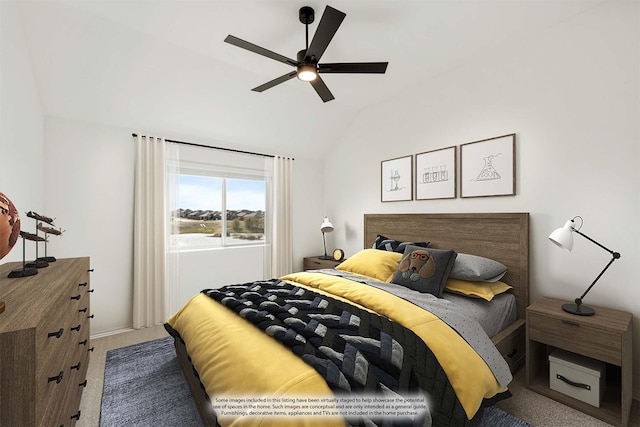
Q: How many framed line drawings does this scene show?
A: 3